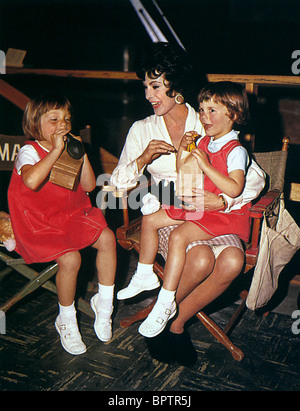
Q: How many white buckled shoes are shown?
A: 4